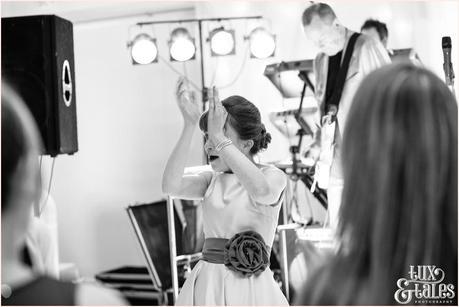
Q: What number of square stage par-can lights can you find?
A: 4